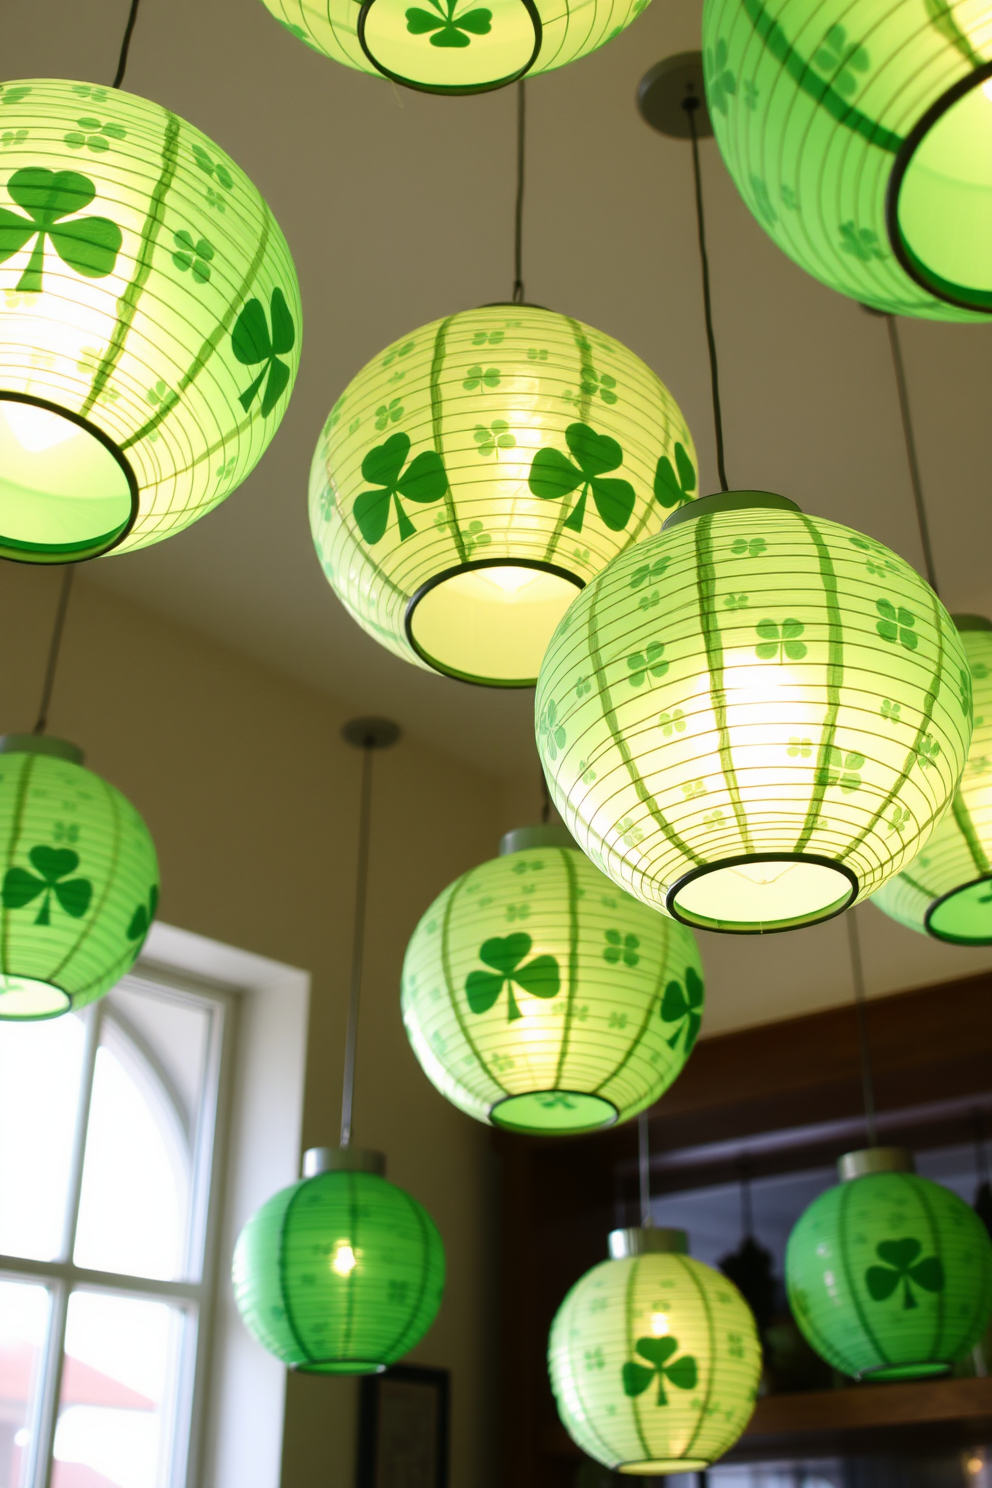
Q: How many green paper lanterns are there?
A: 11